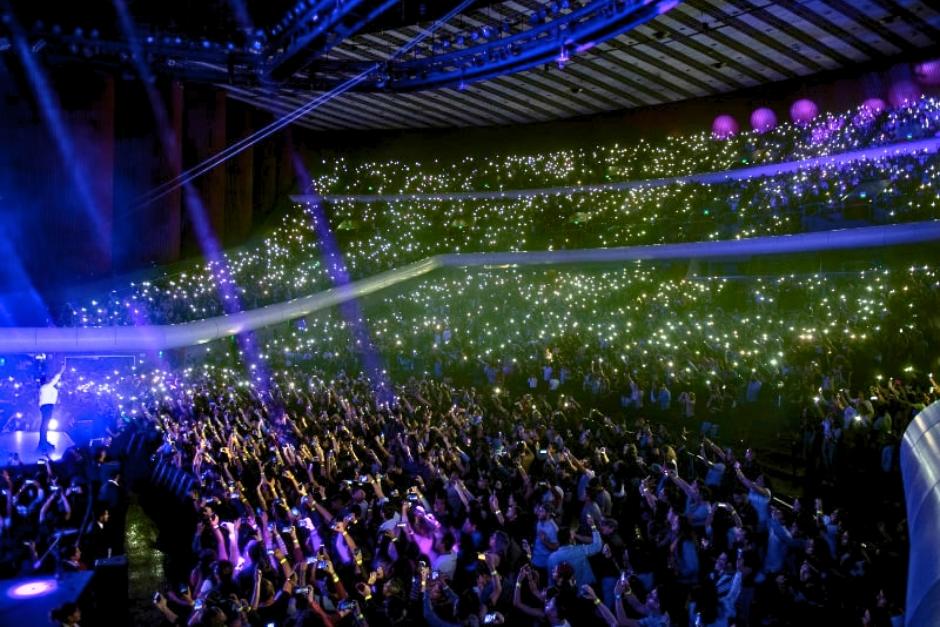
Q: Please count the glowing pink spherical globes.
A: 6